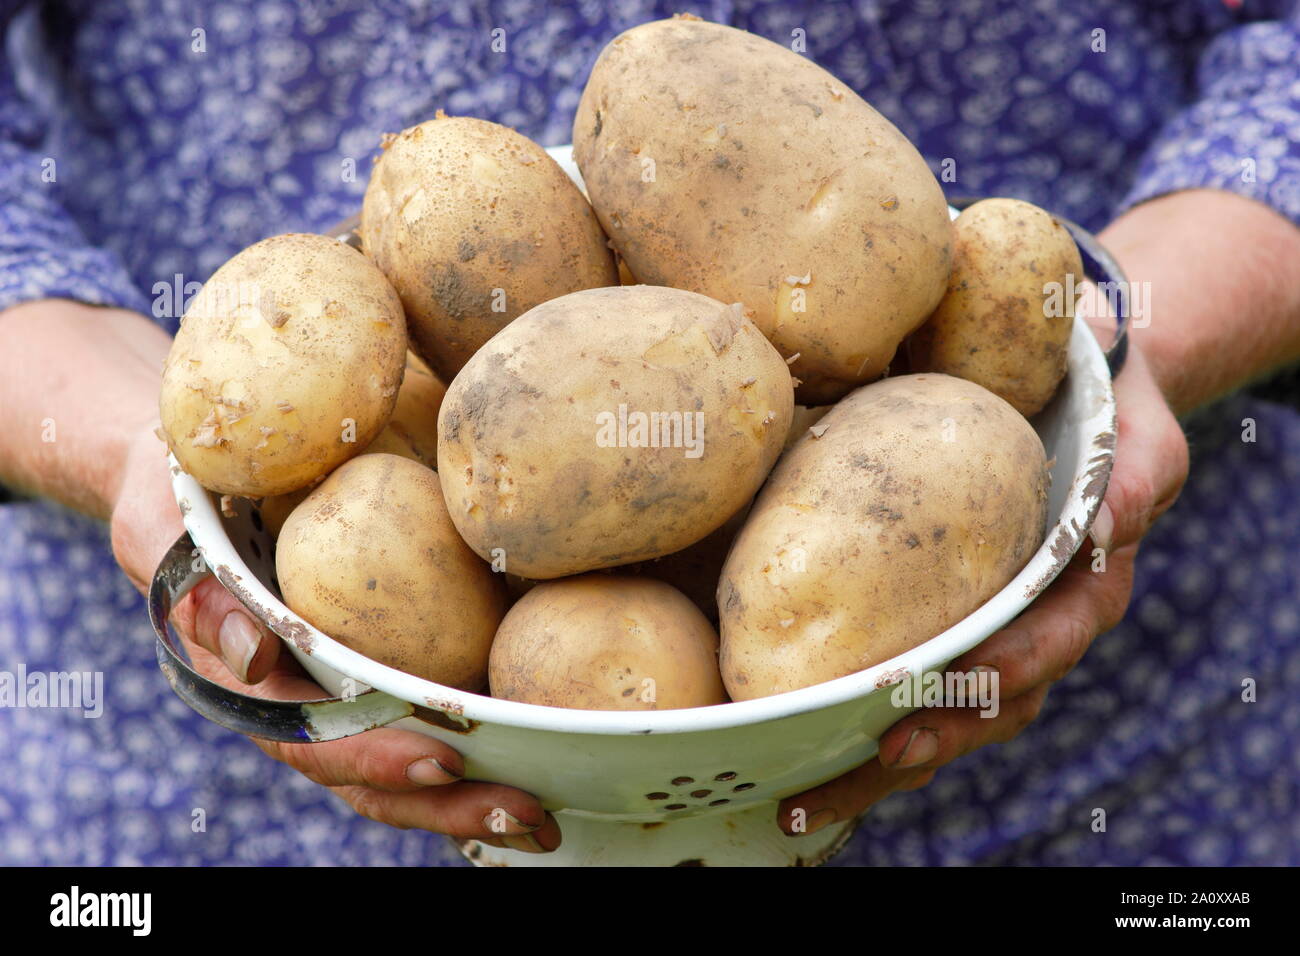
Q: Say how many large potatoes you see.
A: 3